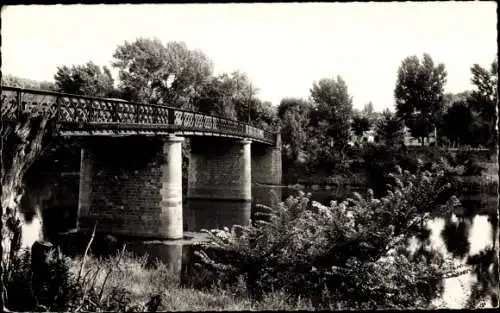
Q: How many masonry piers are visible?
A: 3